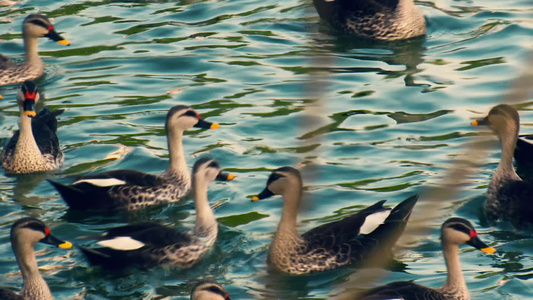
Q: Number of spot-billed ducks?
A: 11